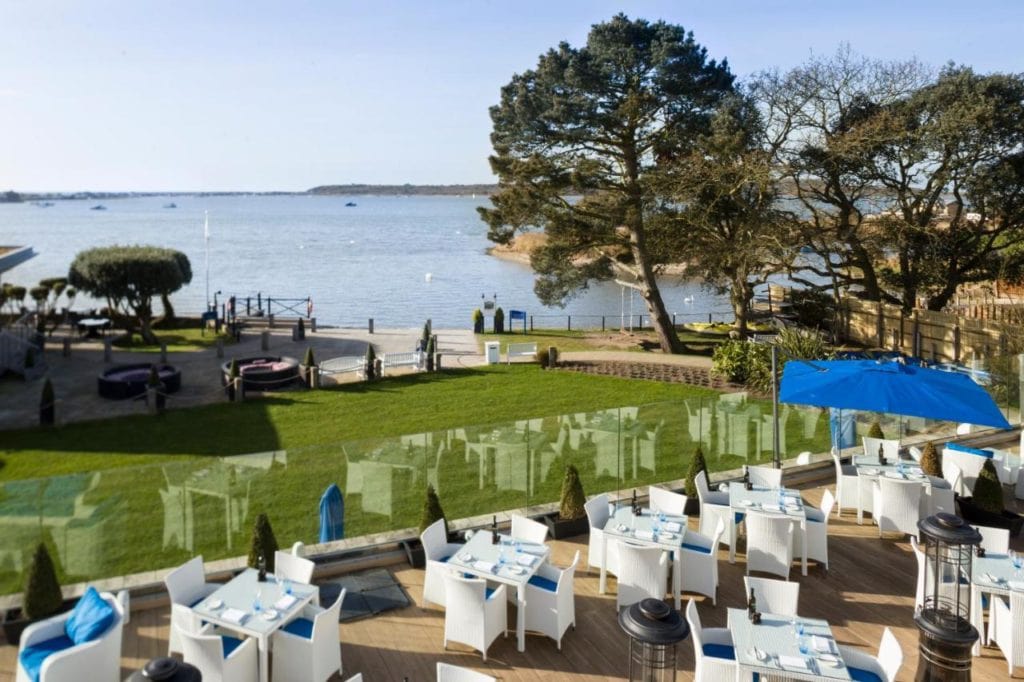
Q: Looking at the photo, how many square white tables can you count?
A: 7